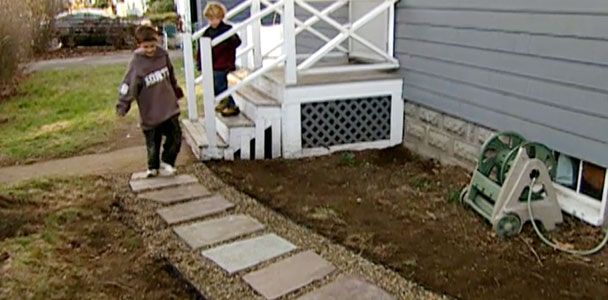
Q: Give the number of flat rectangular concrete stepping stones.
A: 8